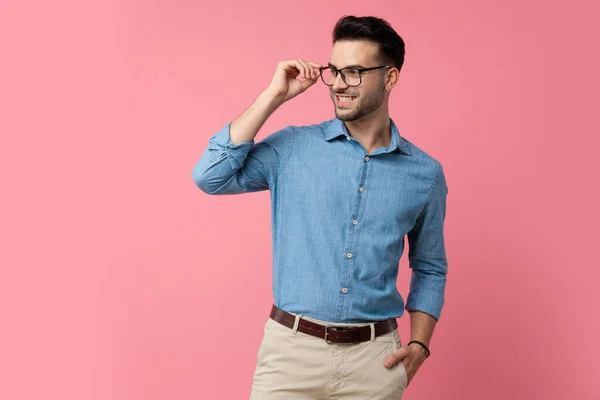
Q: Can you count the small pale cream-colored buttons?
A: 5